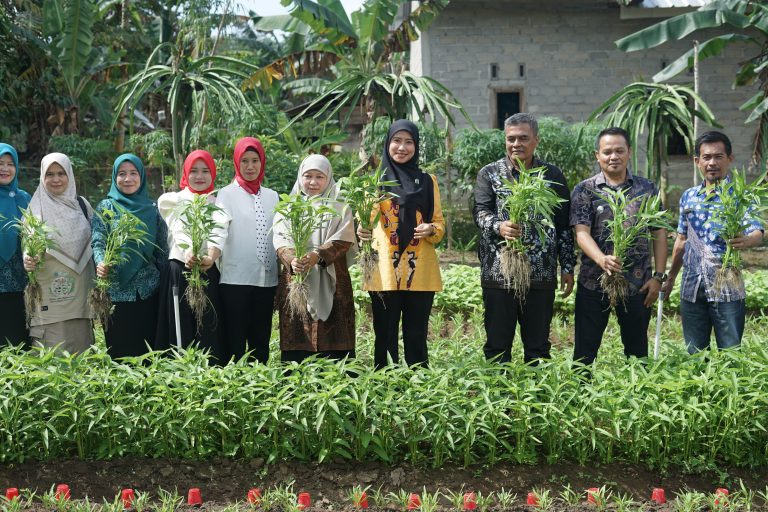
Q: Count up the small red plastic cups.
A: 13